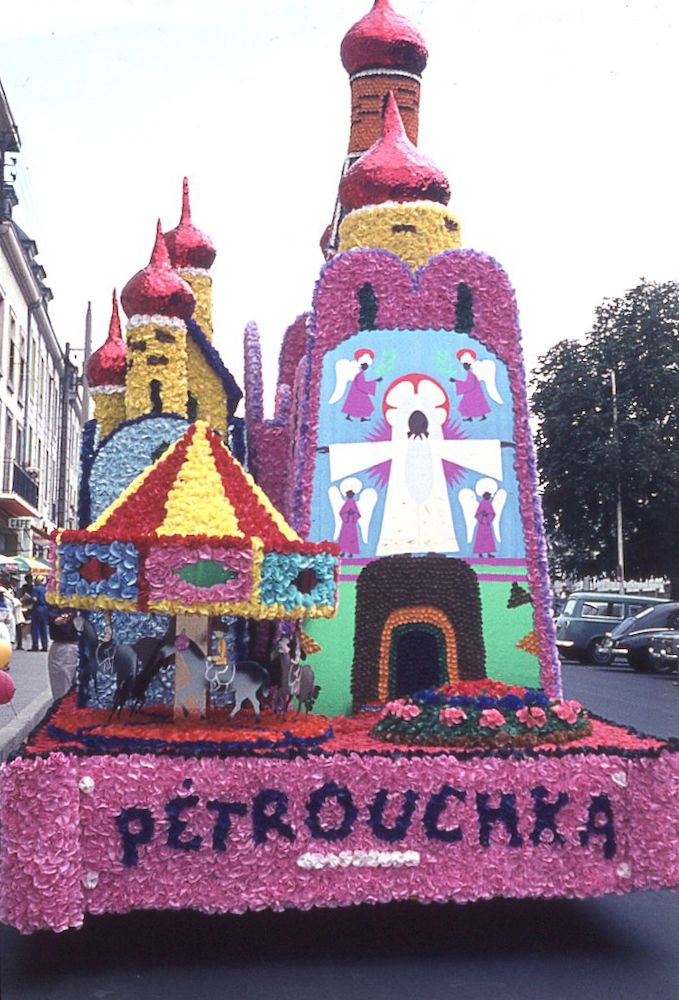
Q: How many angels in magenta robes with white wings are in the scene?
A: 4